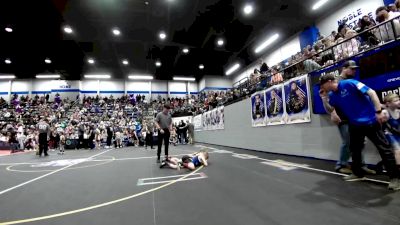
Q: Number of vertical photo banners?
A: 3